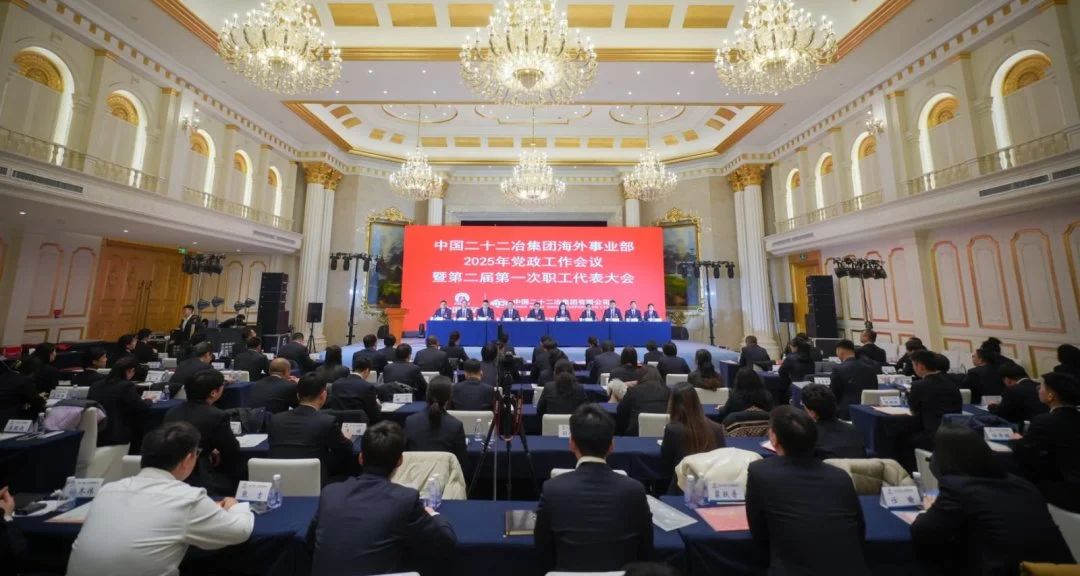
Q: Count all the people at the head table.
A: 10